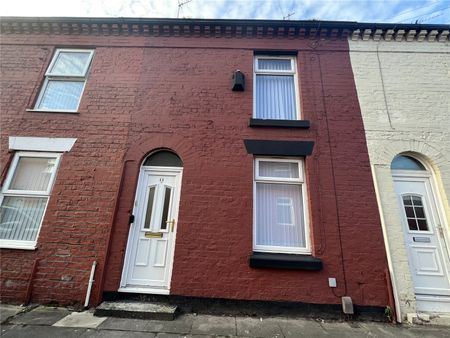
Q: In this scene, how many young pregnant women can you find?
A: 0